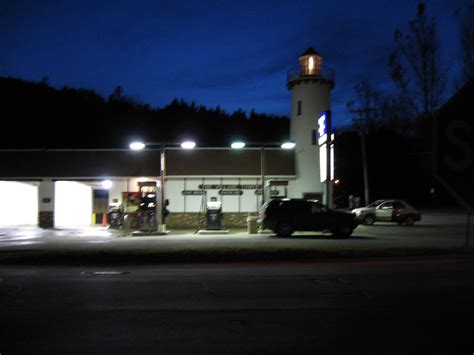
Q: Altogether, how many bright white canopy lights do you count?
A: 4